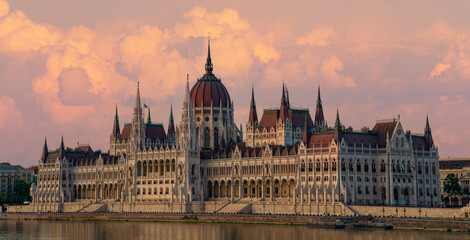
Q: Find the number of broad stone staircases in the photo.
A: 2